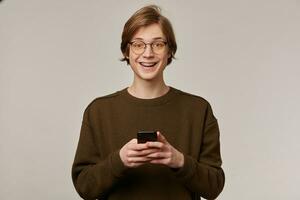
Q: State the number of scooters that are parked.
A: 0